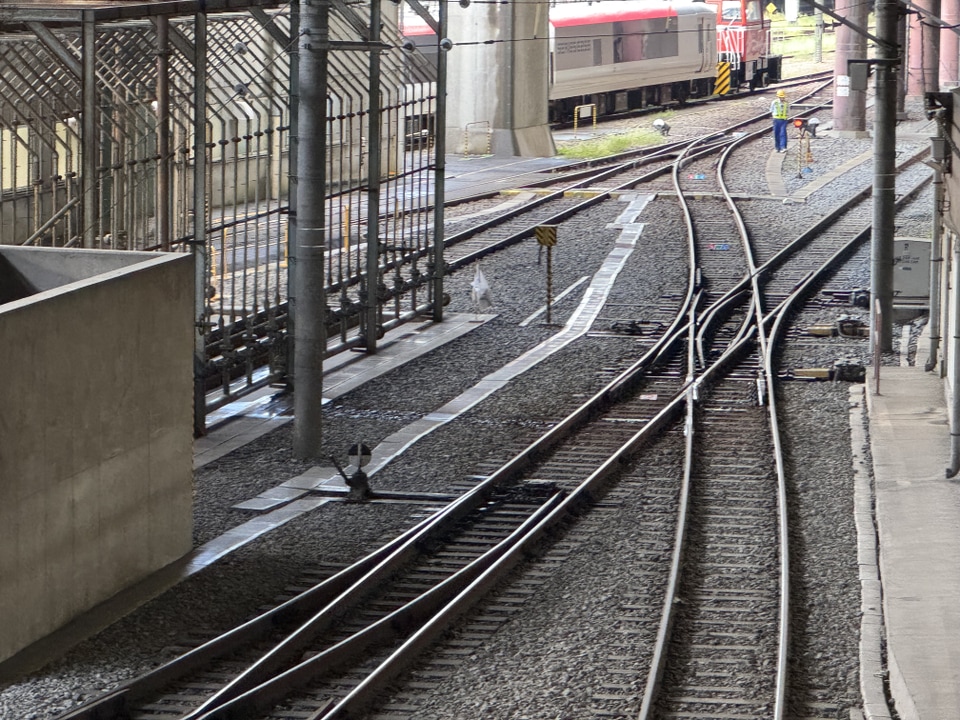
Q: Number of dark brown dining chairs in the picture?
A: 0